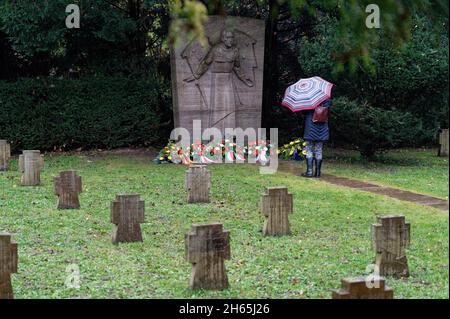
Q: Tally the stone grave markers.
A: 11